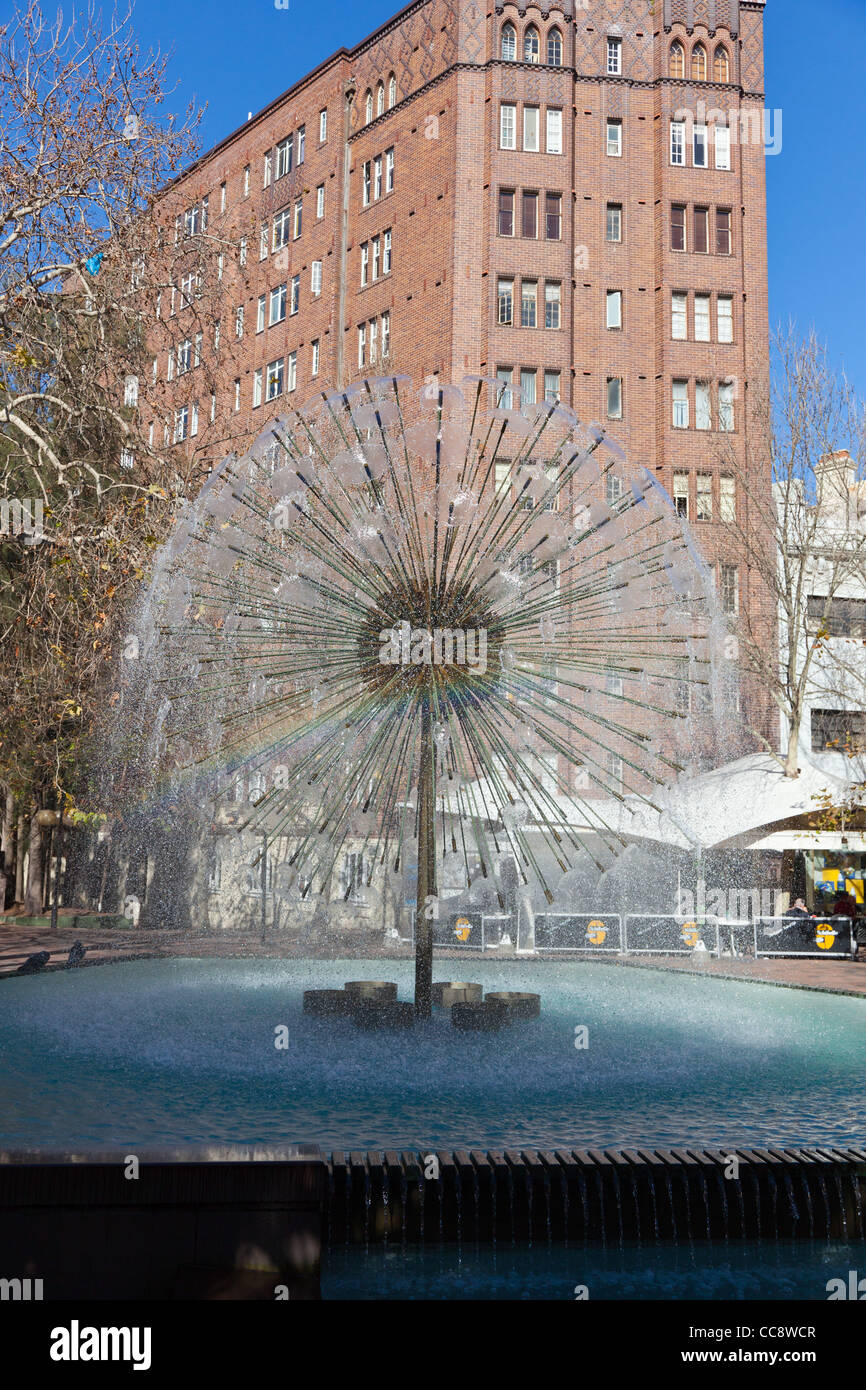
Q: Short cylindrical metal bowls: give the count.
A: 6